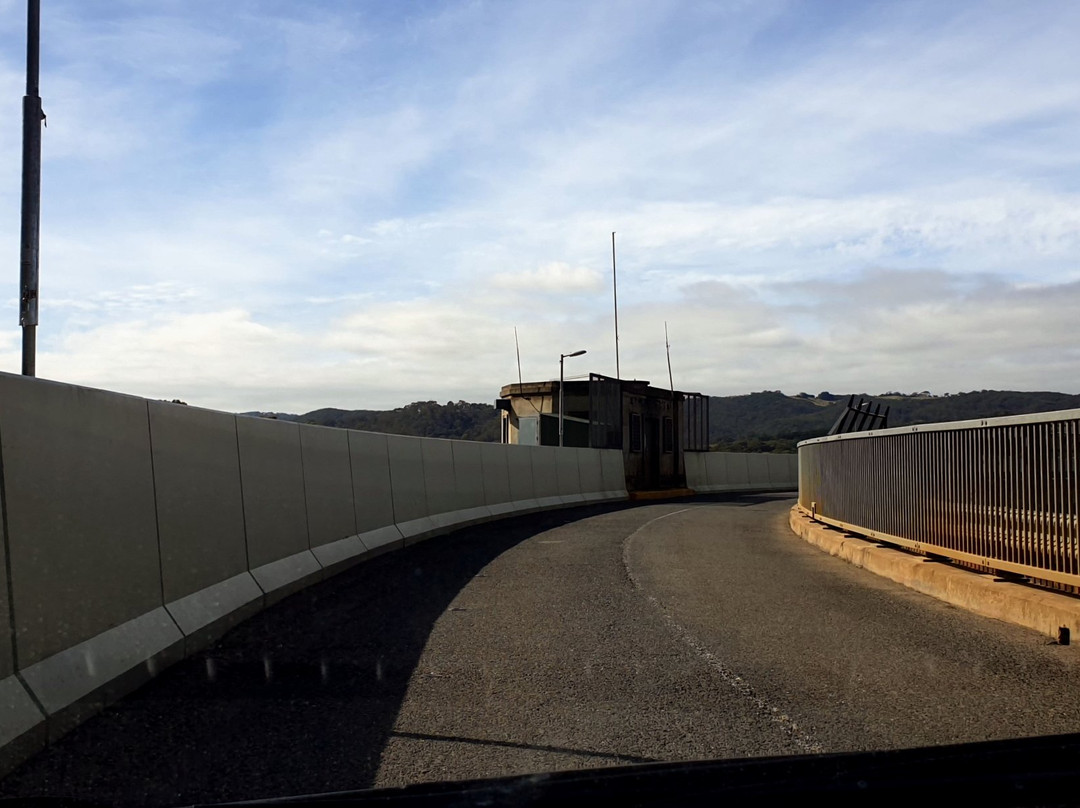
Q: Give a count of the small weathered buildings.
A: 1